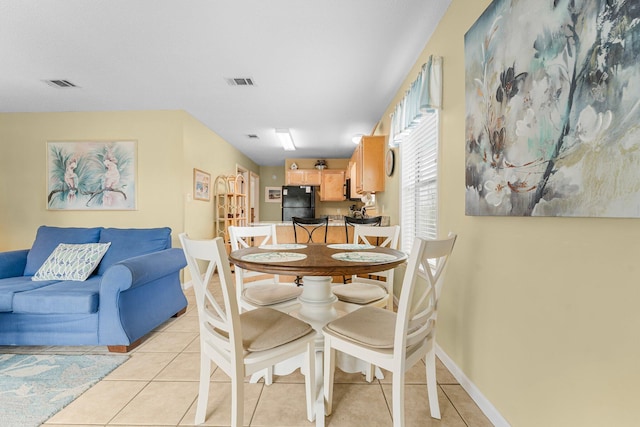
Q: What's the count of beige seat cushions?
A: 4